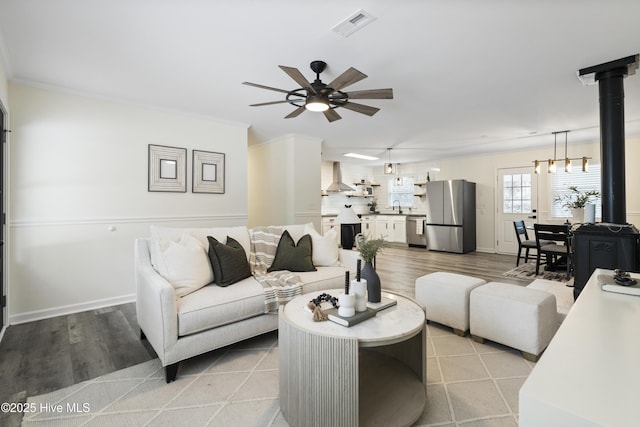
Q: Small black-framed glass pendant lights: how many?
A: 2